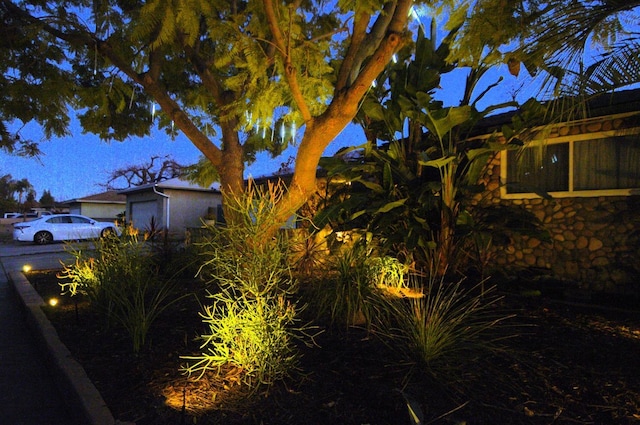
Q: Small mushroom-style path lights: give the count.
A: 2